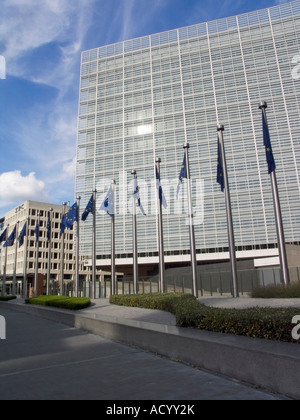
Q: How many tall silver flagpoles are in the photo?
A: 14